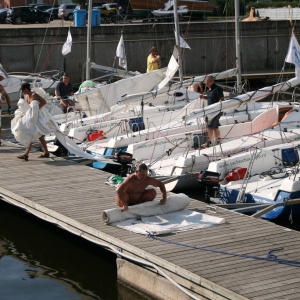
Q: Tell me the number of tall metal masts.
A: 3